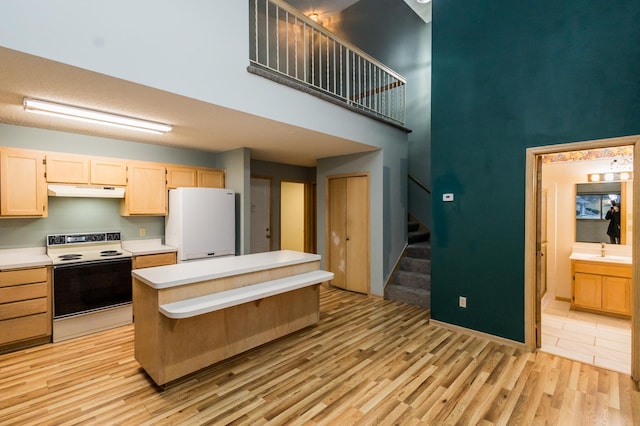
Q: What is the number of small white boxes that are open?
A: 0